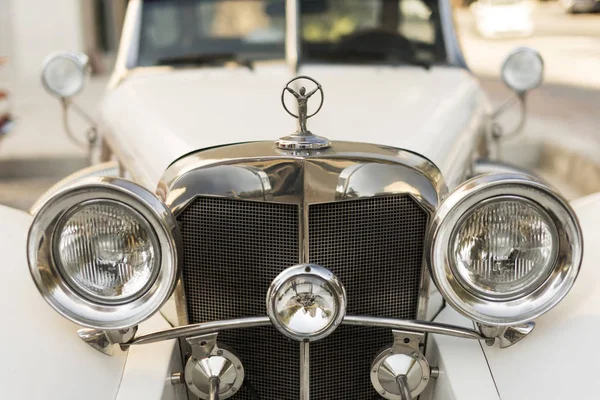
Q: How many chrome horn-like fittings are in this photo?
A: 2